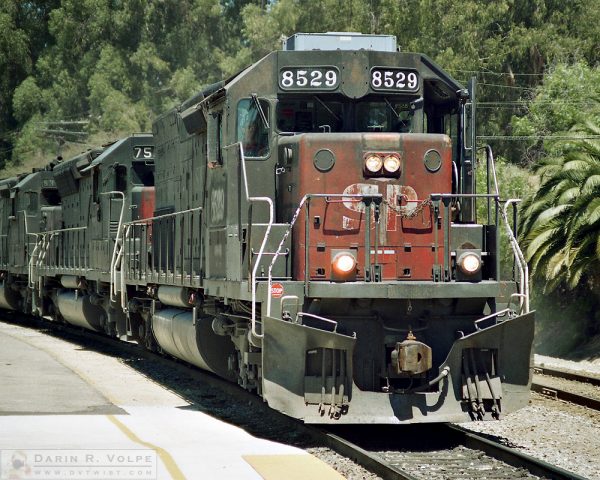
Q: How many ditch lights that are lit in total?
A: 2